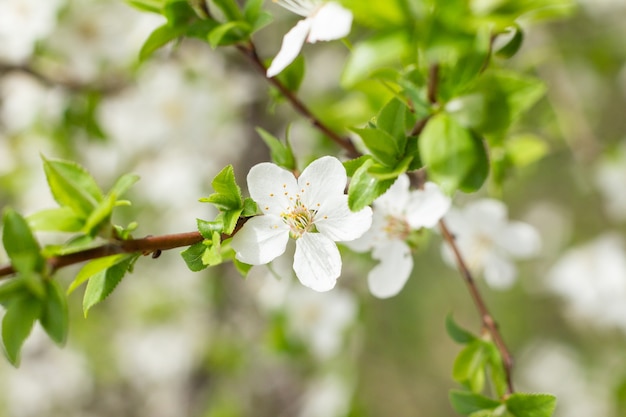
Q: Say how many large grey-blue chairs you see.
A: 0